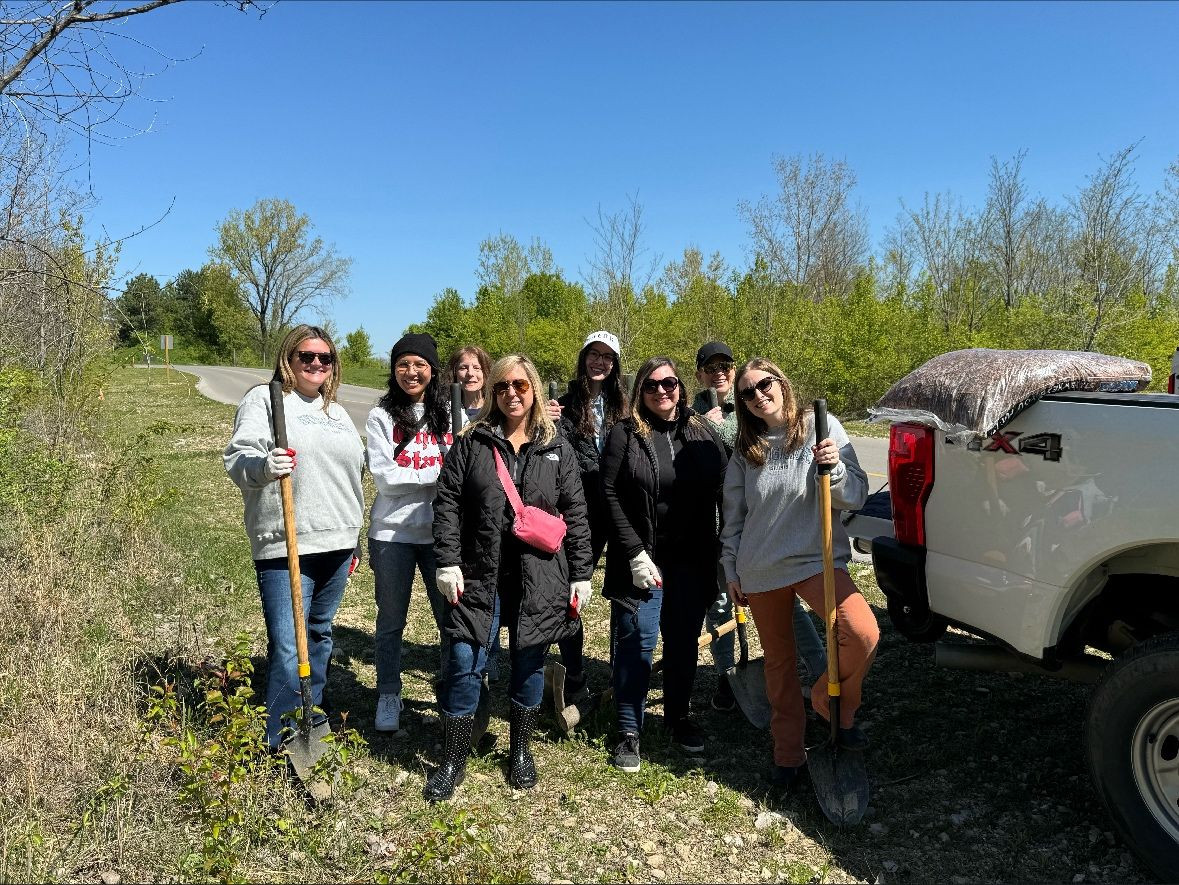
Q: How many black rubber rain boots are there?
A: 2